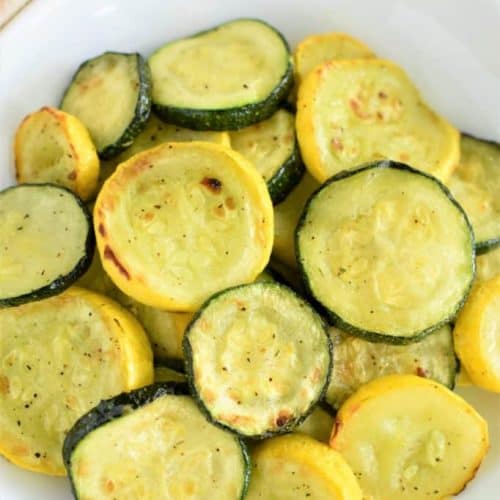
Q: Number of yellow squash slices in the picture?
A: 8